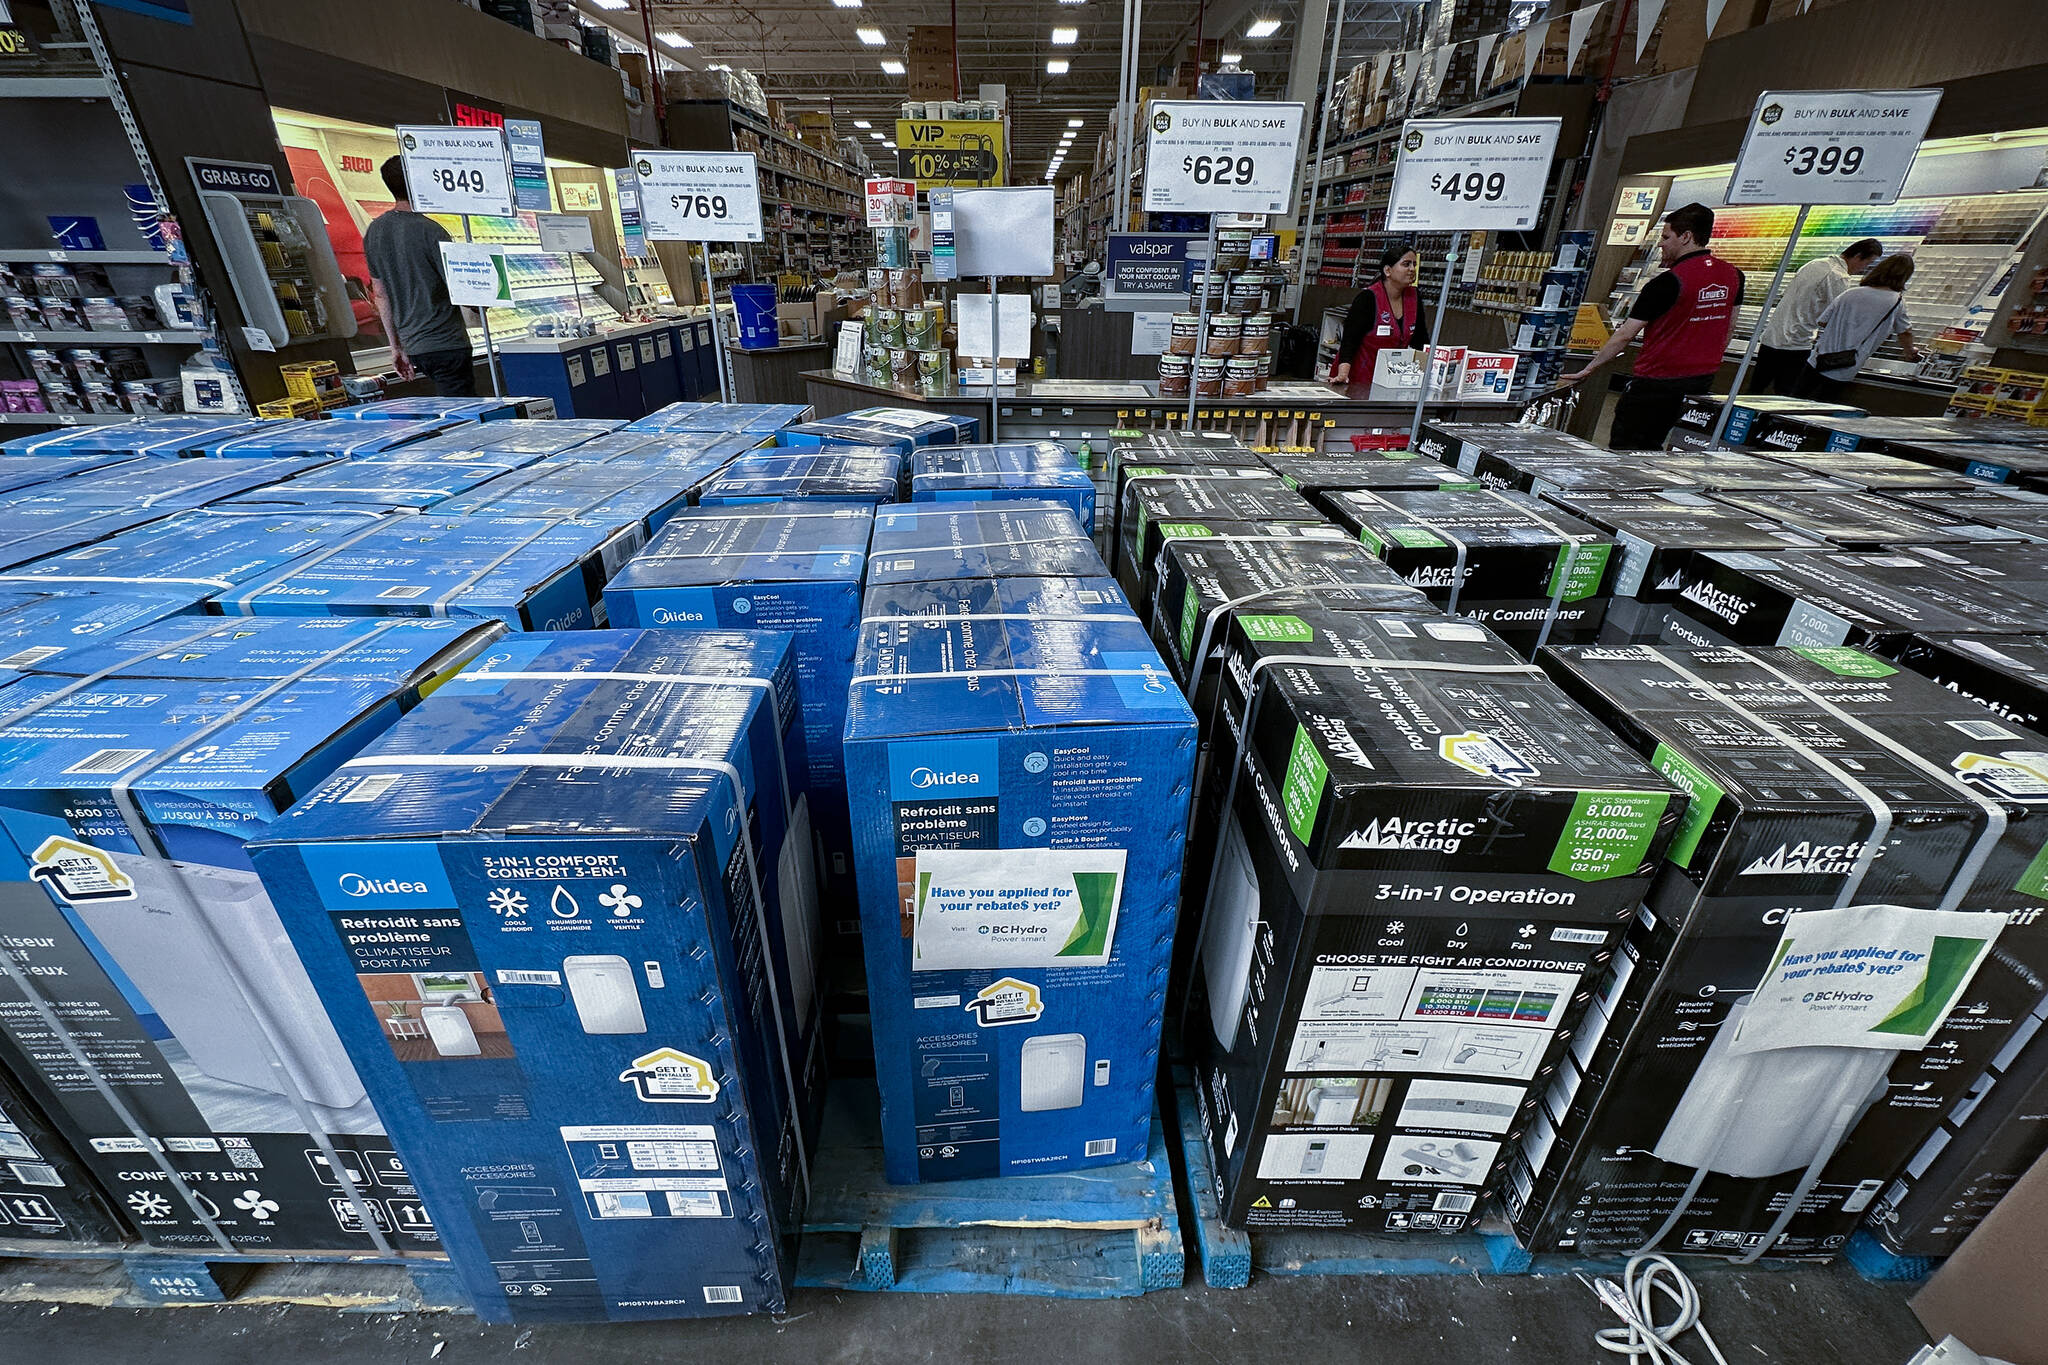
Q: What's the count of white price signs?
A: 5